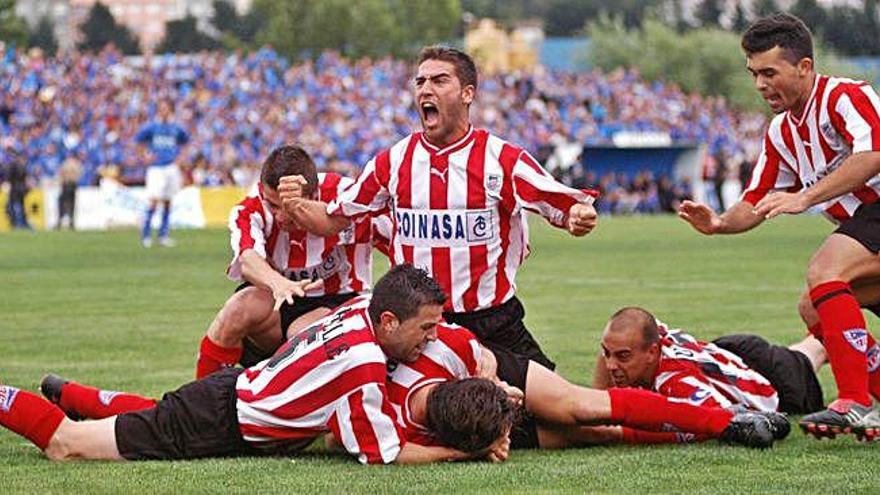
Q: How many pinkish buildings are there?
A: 1